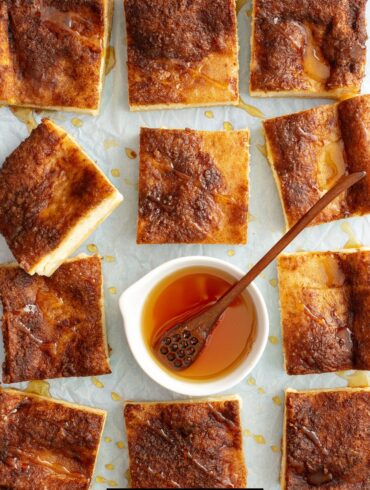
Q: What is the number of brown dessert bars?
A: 11